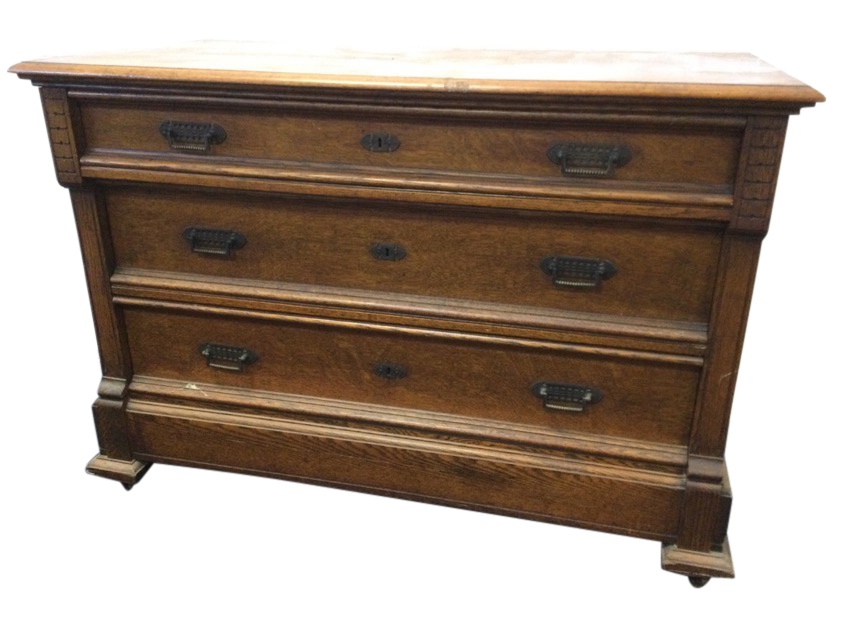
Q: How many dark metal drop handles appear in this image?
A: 6